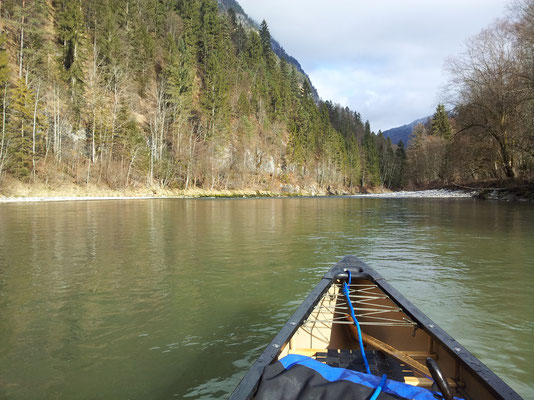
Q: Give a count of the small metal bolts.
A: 4